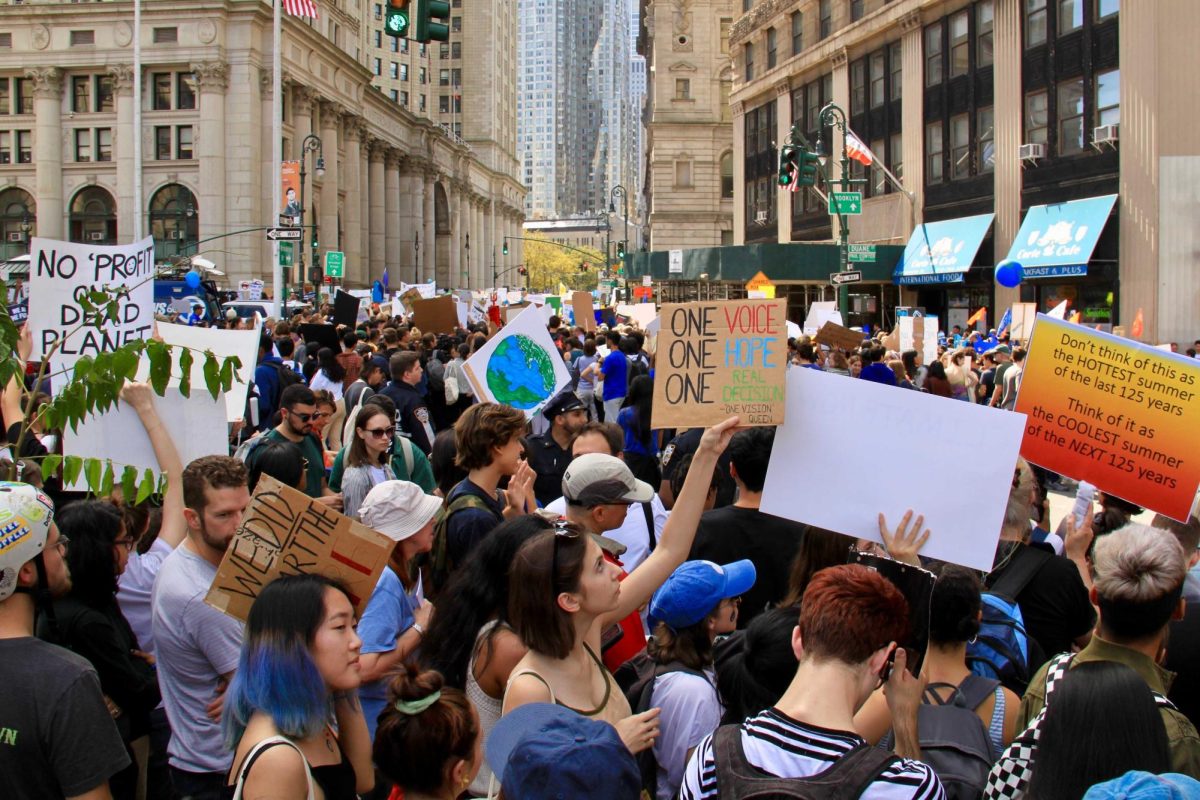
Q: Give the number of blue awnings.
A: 2